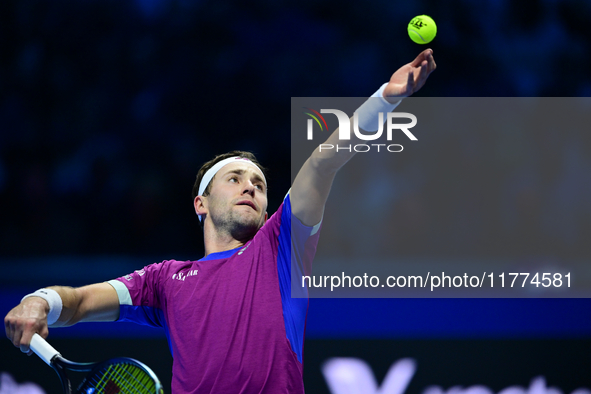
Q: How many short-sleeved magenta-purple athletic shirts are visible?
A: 1